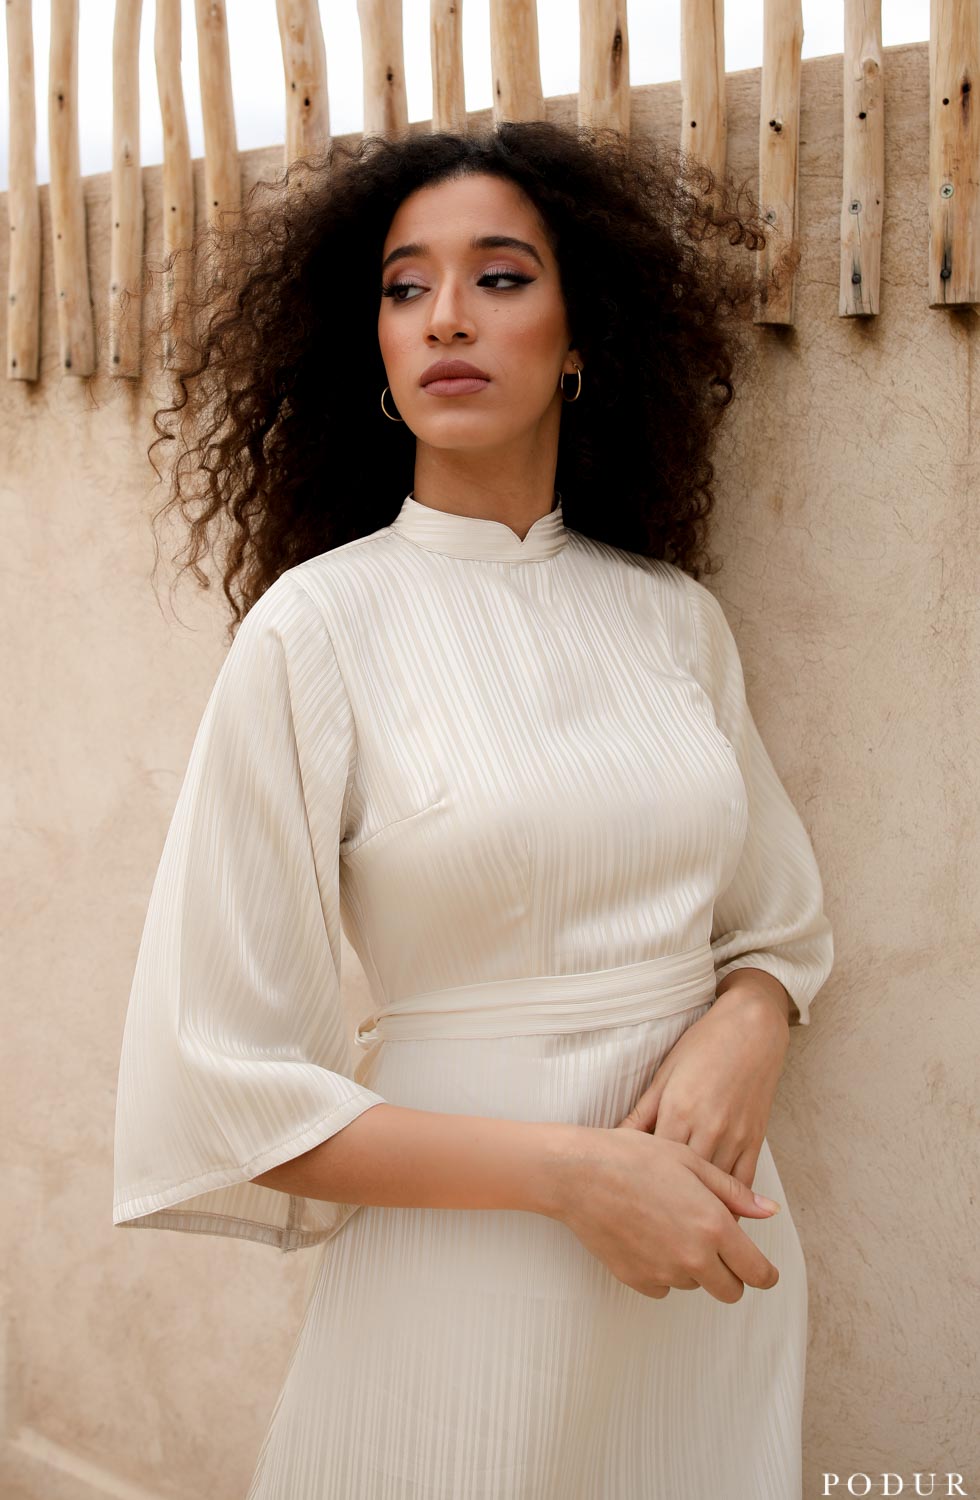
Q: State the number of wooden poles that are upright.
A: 14